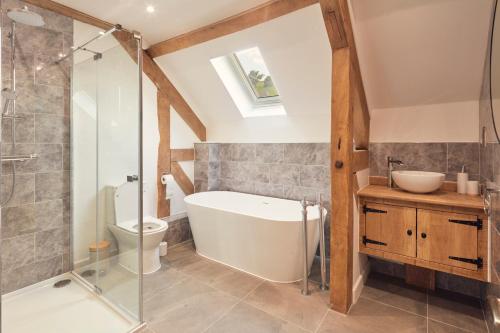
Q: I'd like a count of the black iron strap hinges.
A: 4